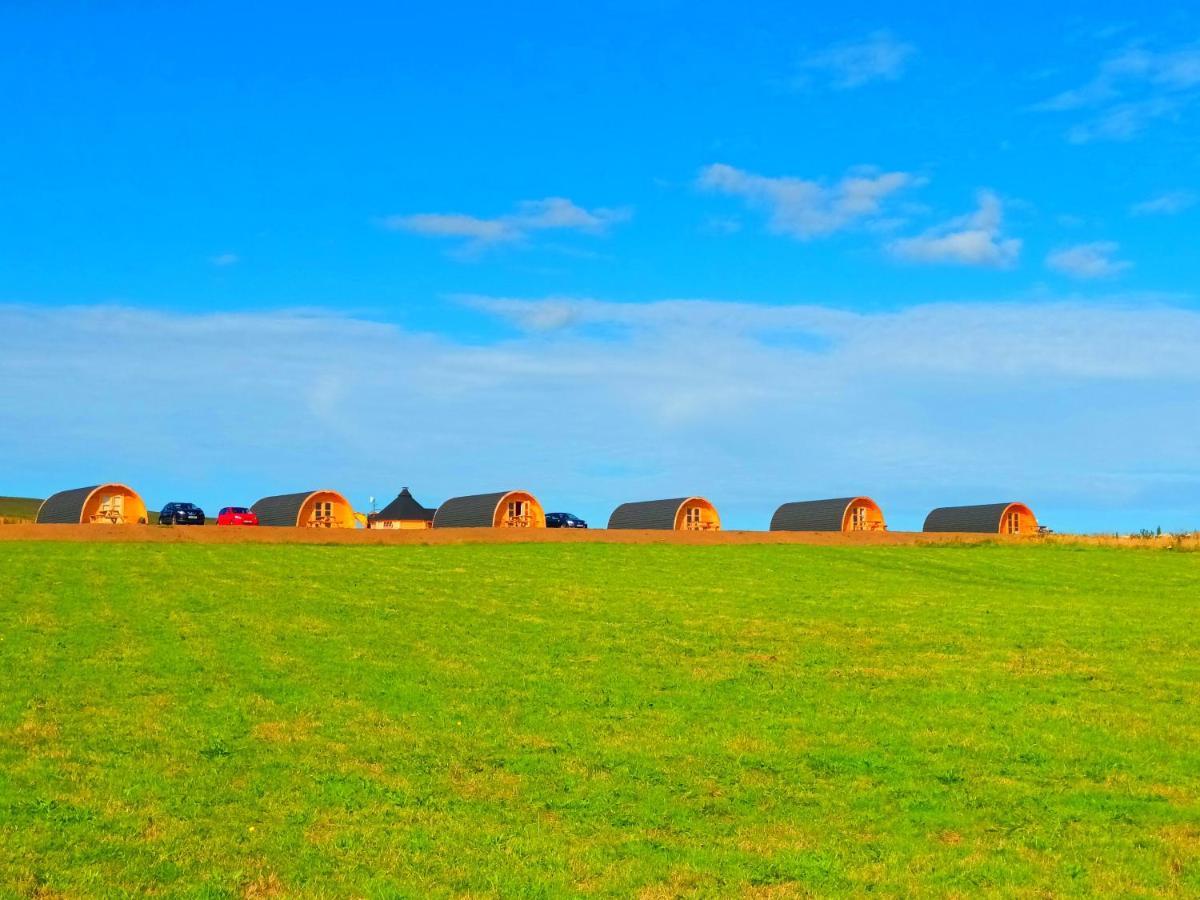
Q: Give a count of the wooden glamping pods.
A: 6